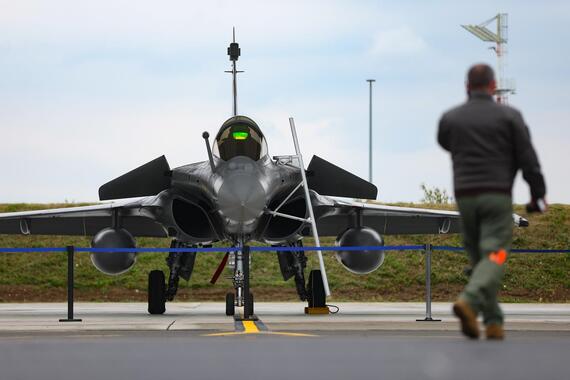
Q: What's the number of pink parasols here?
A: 0